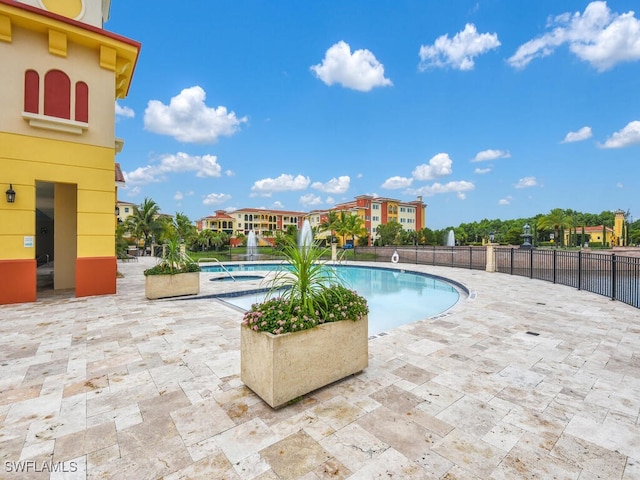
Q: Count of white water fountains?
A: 3